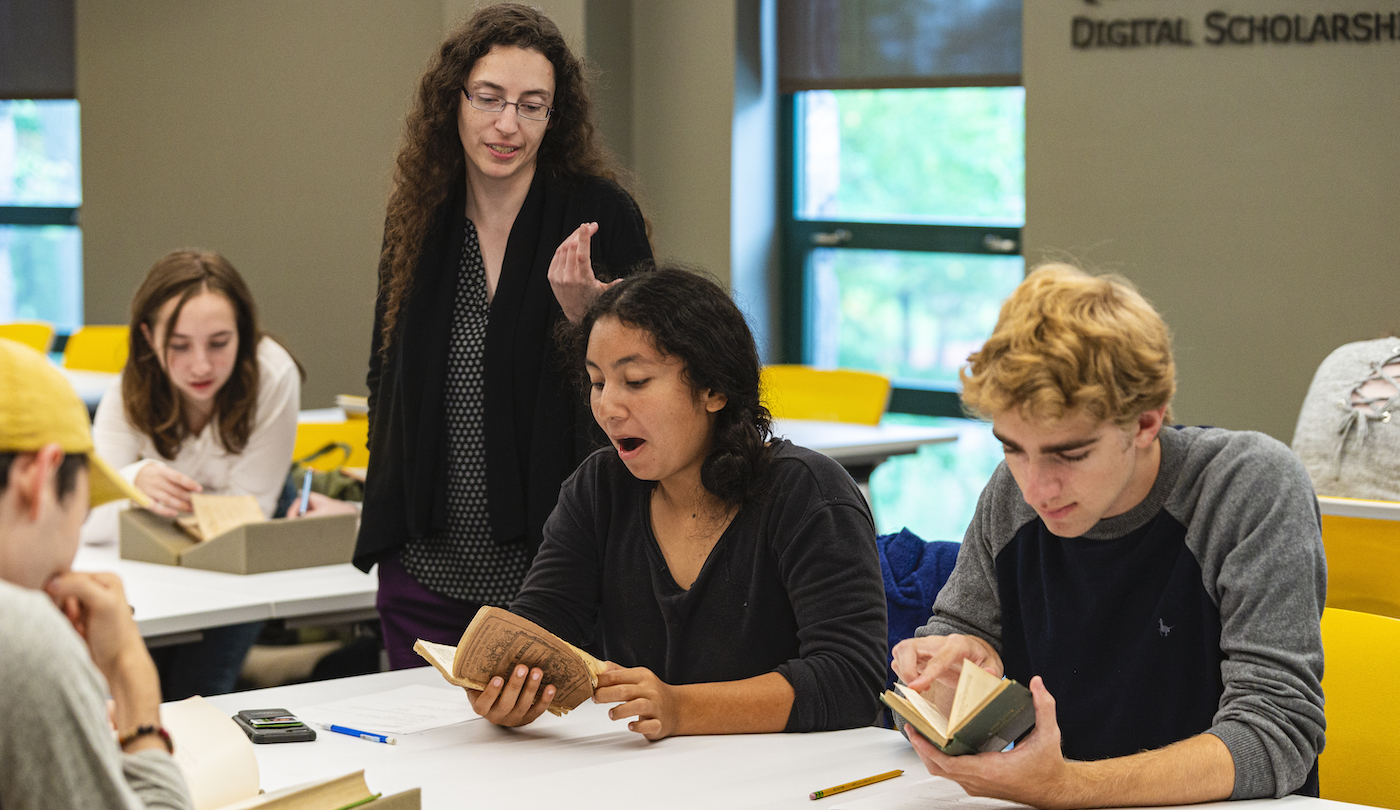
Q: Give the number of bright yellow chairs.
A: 6